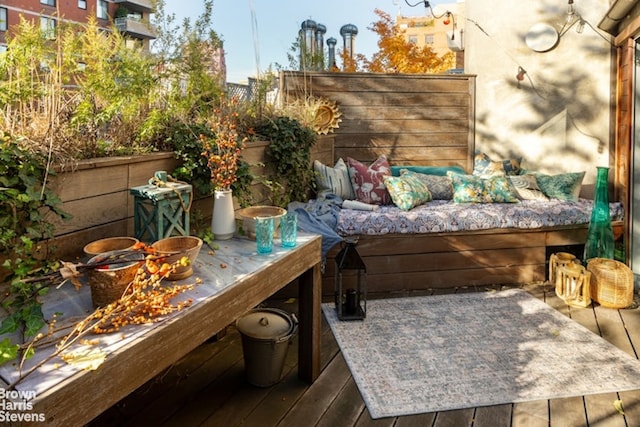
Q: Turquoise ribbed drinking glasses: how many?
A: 2